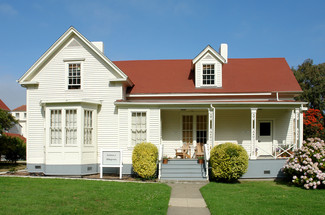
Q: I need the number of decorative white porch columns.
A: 3